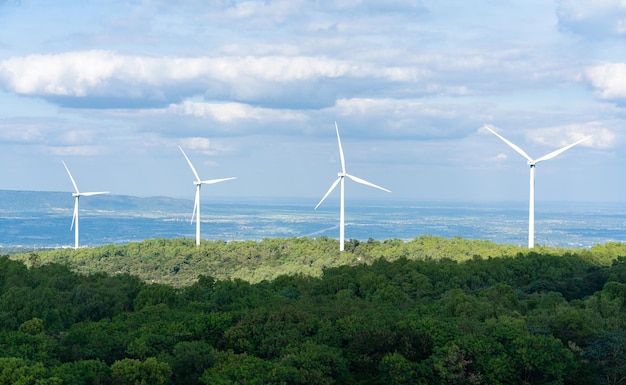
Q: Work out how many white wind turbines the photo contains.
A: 4